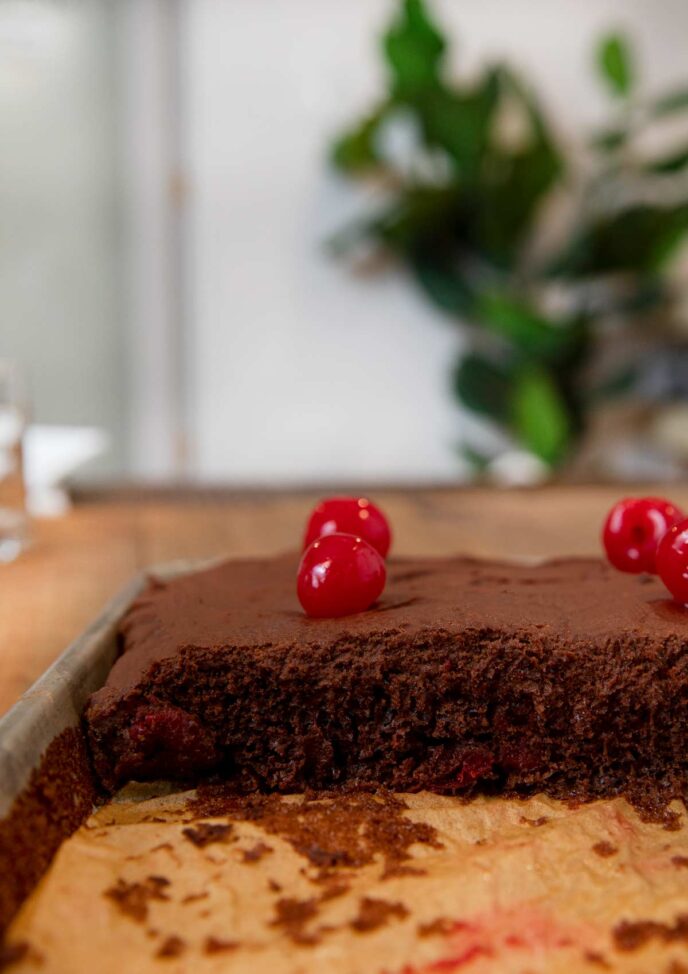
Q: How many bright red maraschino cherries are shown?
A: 4